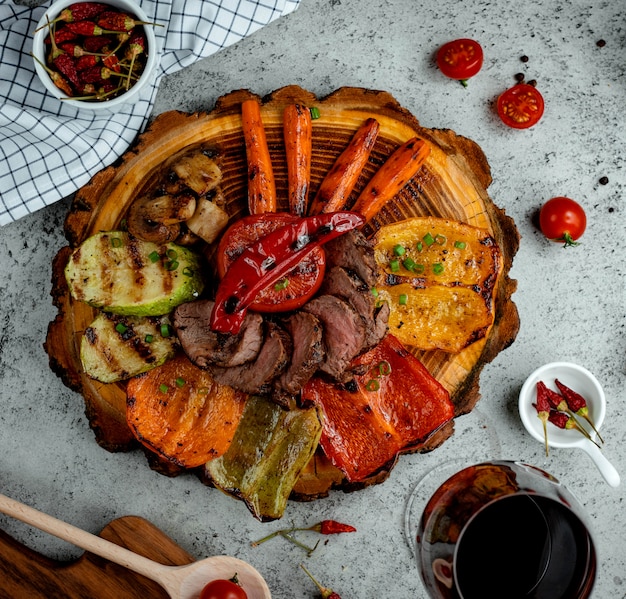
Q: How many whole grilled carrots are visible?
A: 4